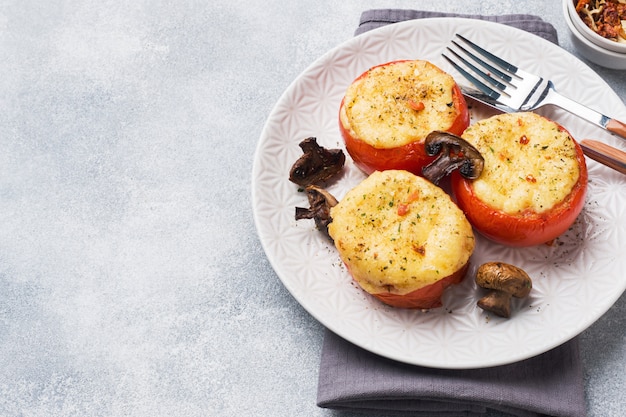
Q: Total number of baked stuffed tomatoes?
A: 3